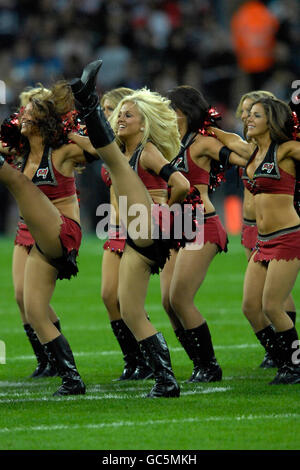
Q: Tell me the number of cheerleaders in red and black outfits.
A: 7